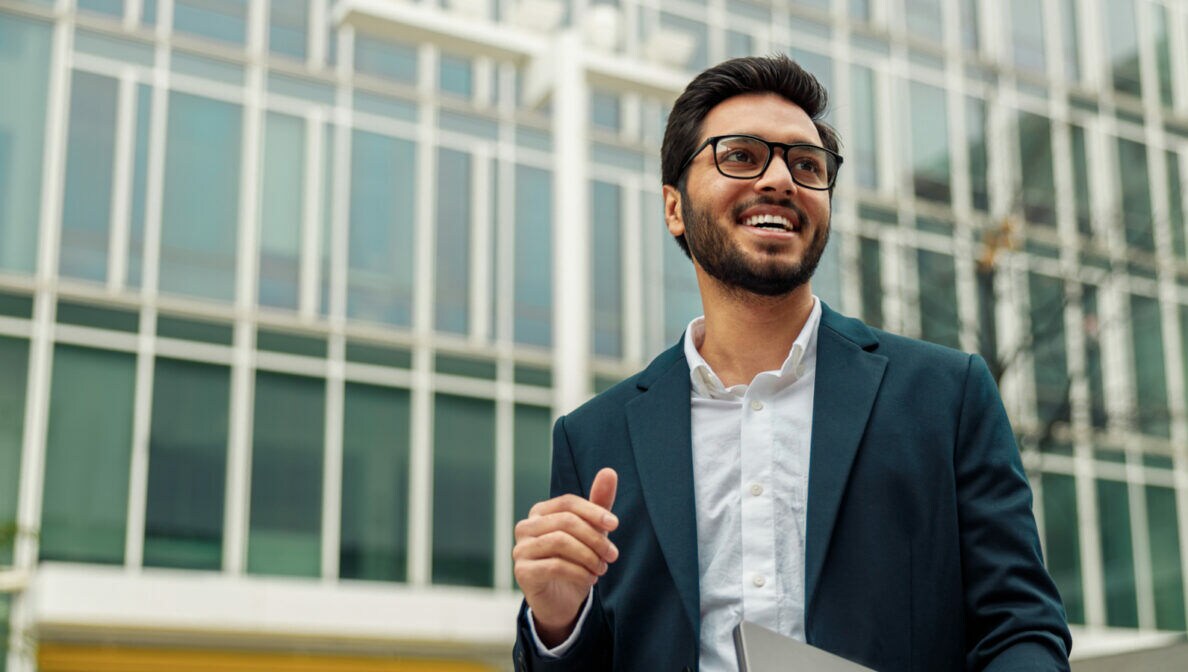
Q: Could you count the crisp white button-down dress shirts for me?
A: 1